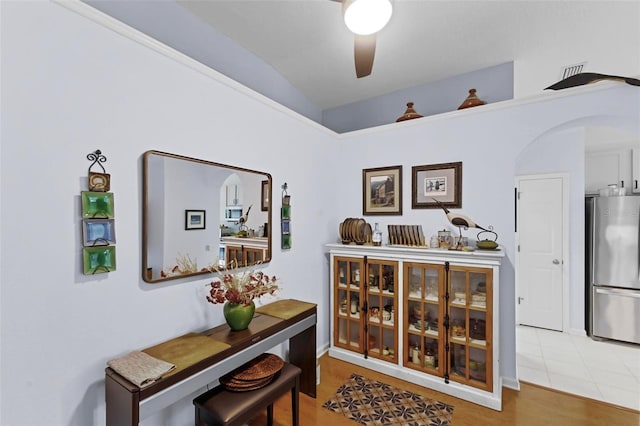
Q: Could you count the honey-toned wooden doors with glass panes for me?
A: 4